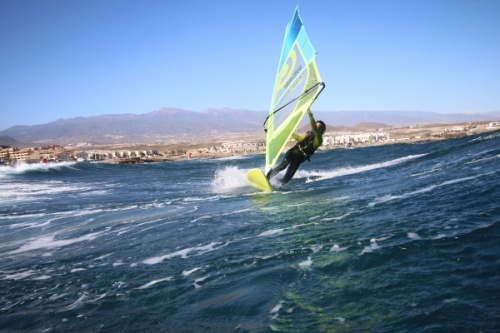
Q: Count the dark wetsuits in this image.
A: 1